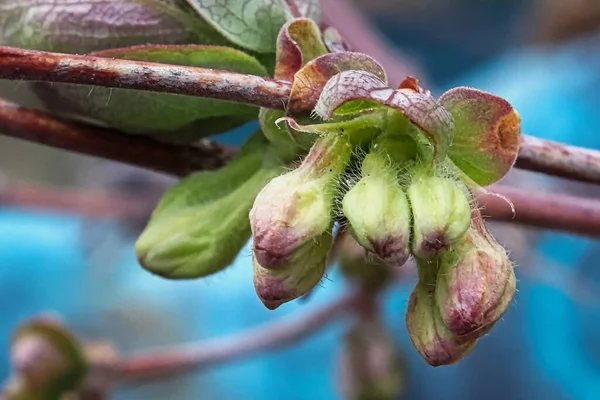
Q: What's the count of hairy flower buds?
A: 6